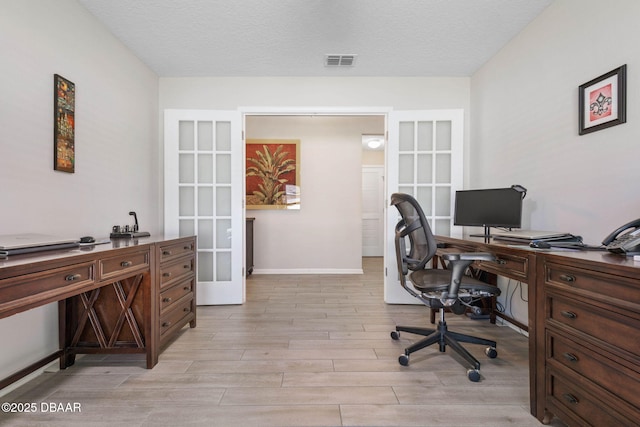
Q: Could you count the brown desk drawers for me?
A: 11